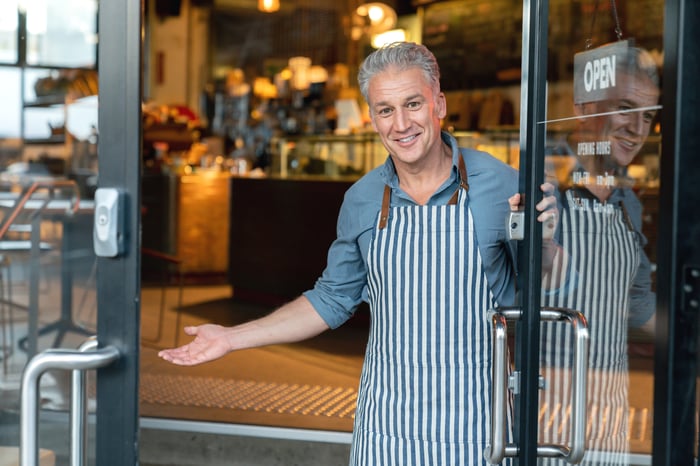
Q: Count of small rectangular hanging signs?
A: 1